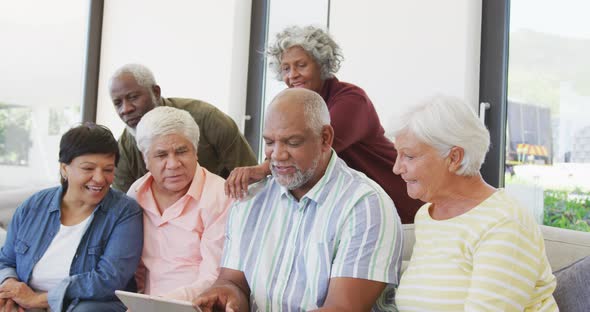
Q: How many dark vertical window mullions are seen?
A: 3